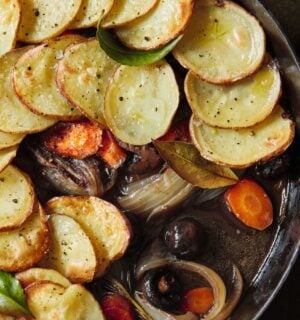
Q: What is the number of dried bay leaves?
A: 1